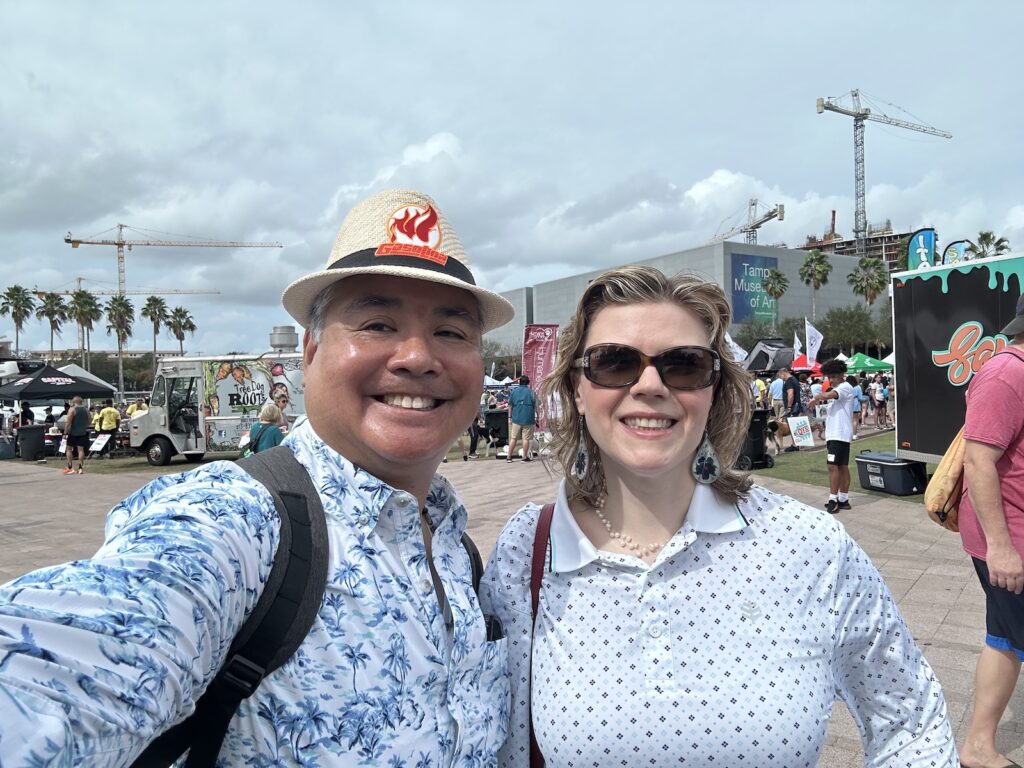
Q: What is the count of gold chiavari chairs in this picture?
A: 0